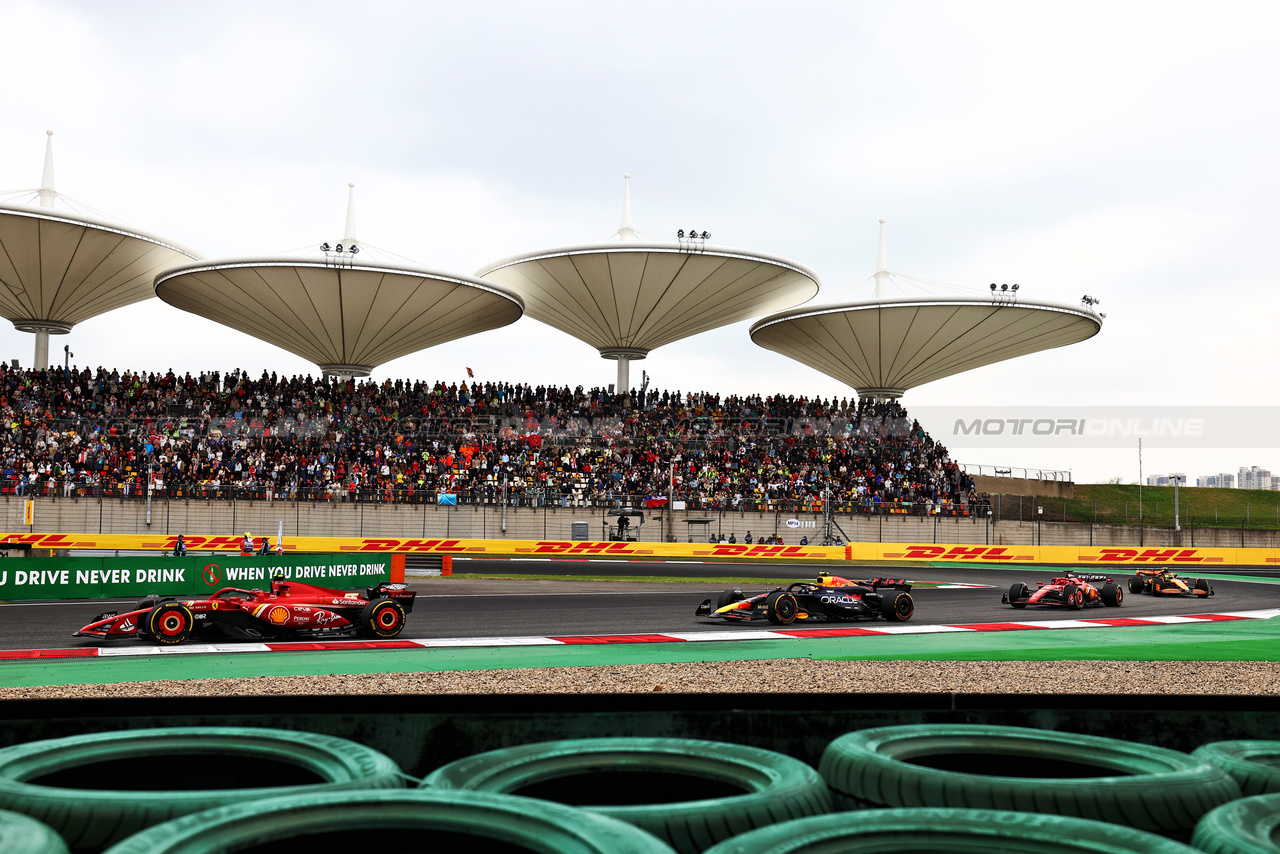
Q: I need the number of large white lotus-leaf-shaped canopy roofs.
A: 4